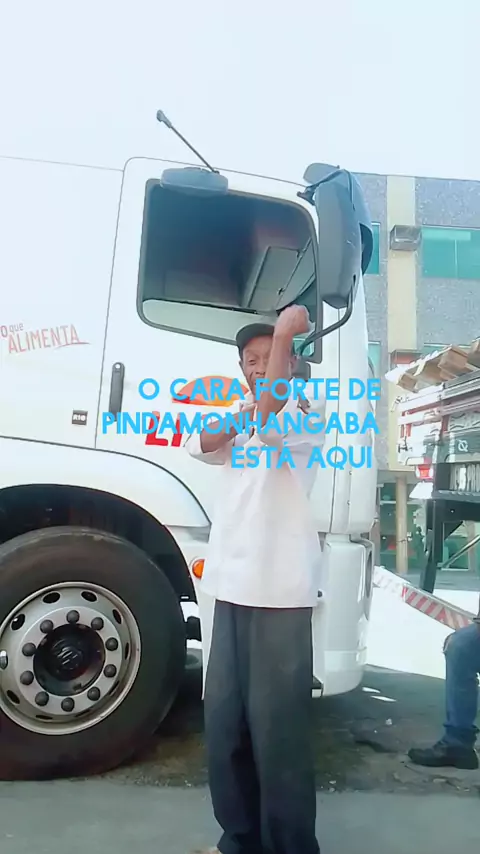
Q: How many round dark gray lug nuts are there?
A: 10